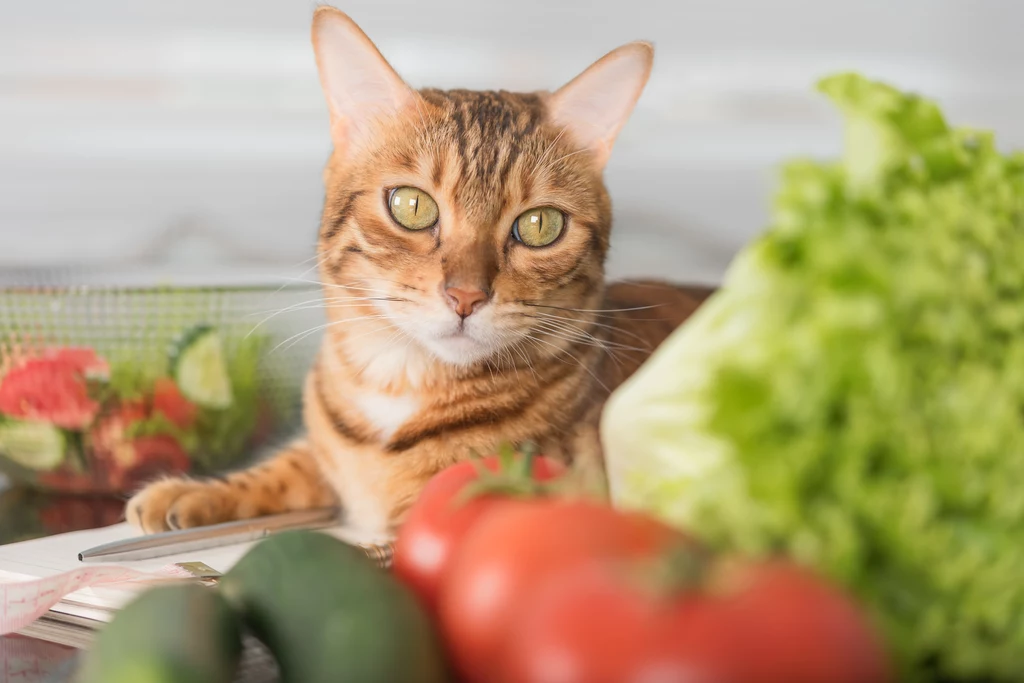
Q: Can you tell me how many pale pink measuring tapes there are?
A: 1